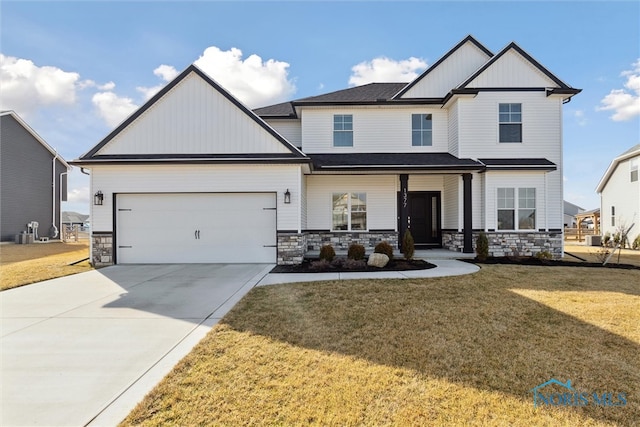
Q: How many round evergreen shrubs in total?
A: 3